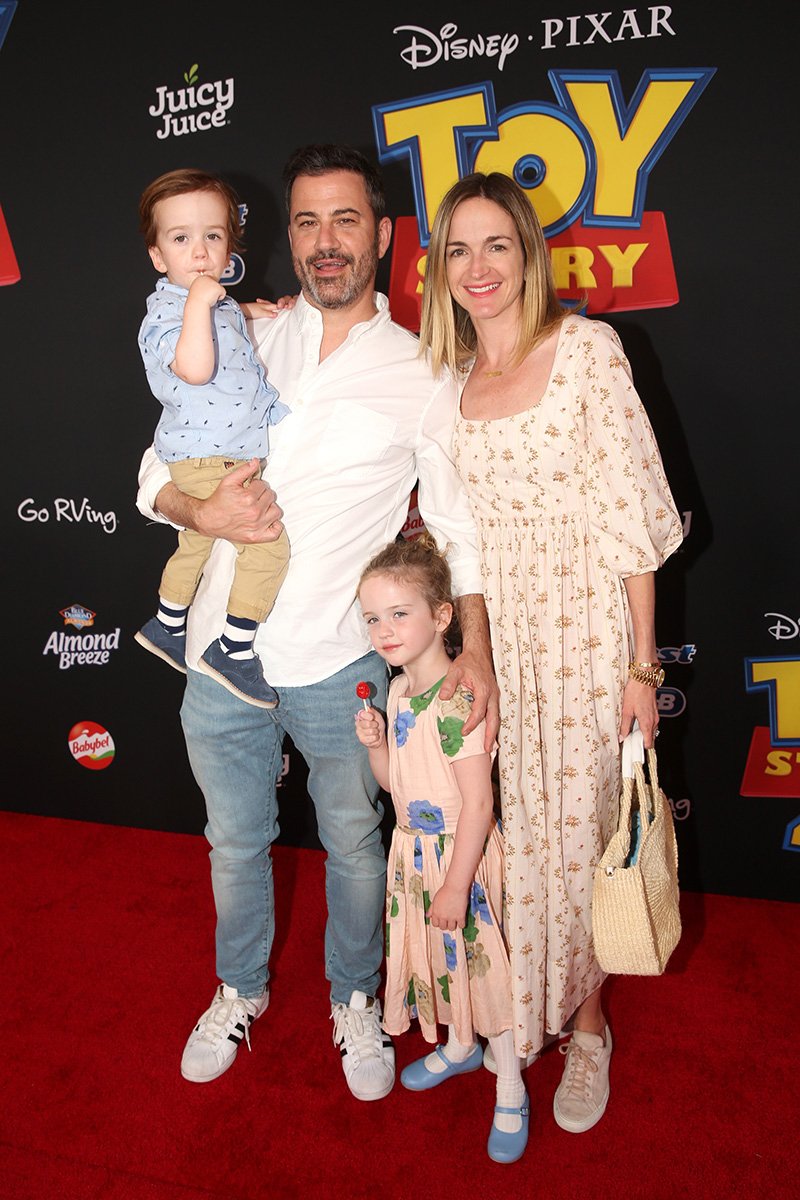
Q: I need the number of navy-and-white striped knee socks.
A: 2